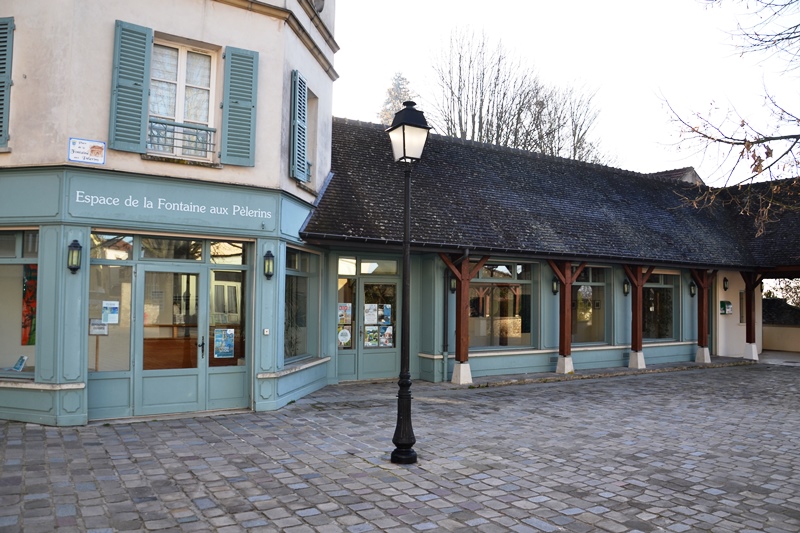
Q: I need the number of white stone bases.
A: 5